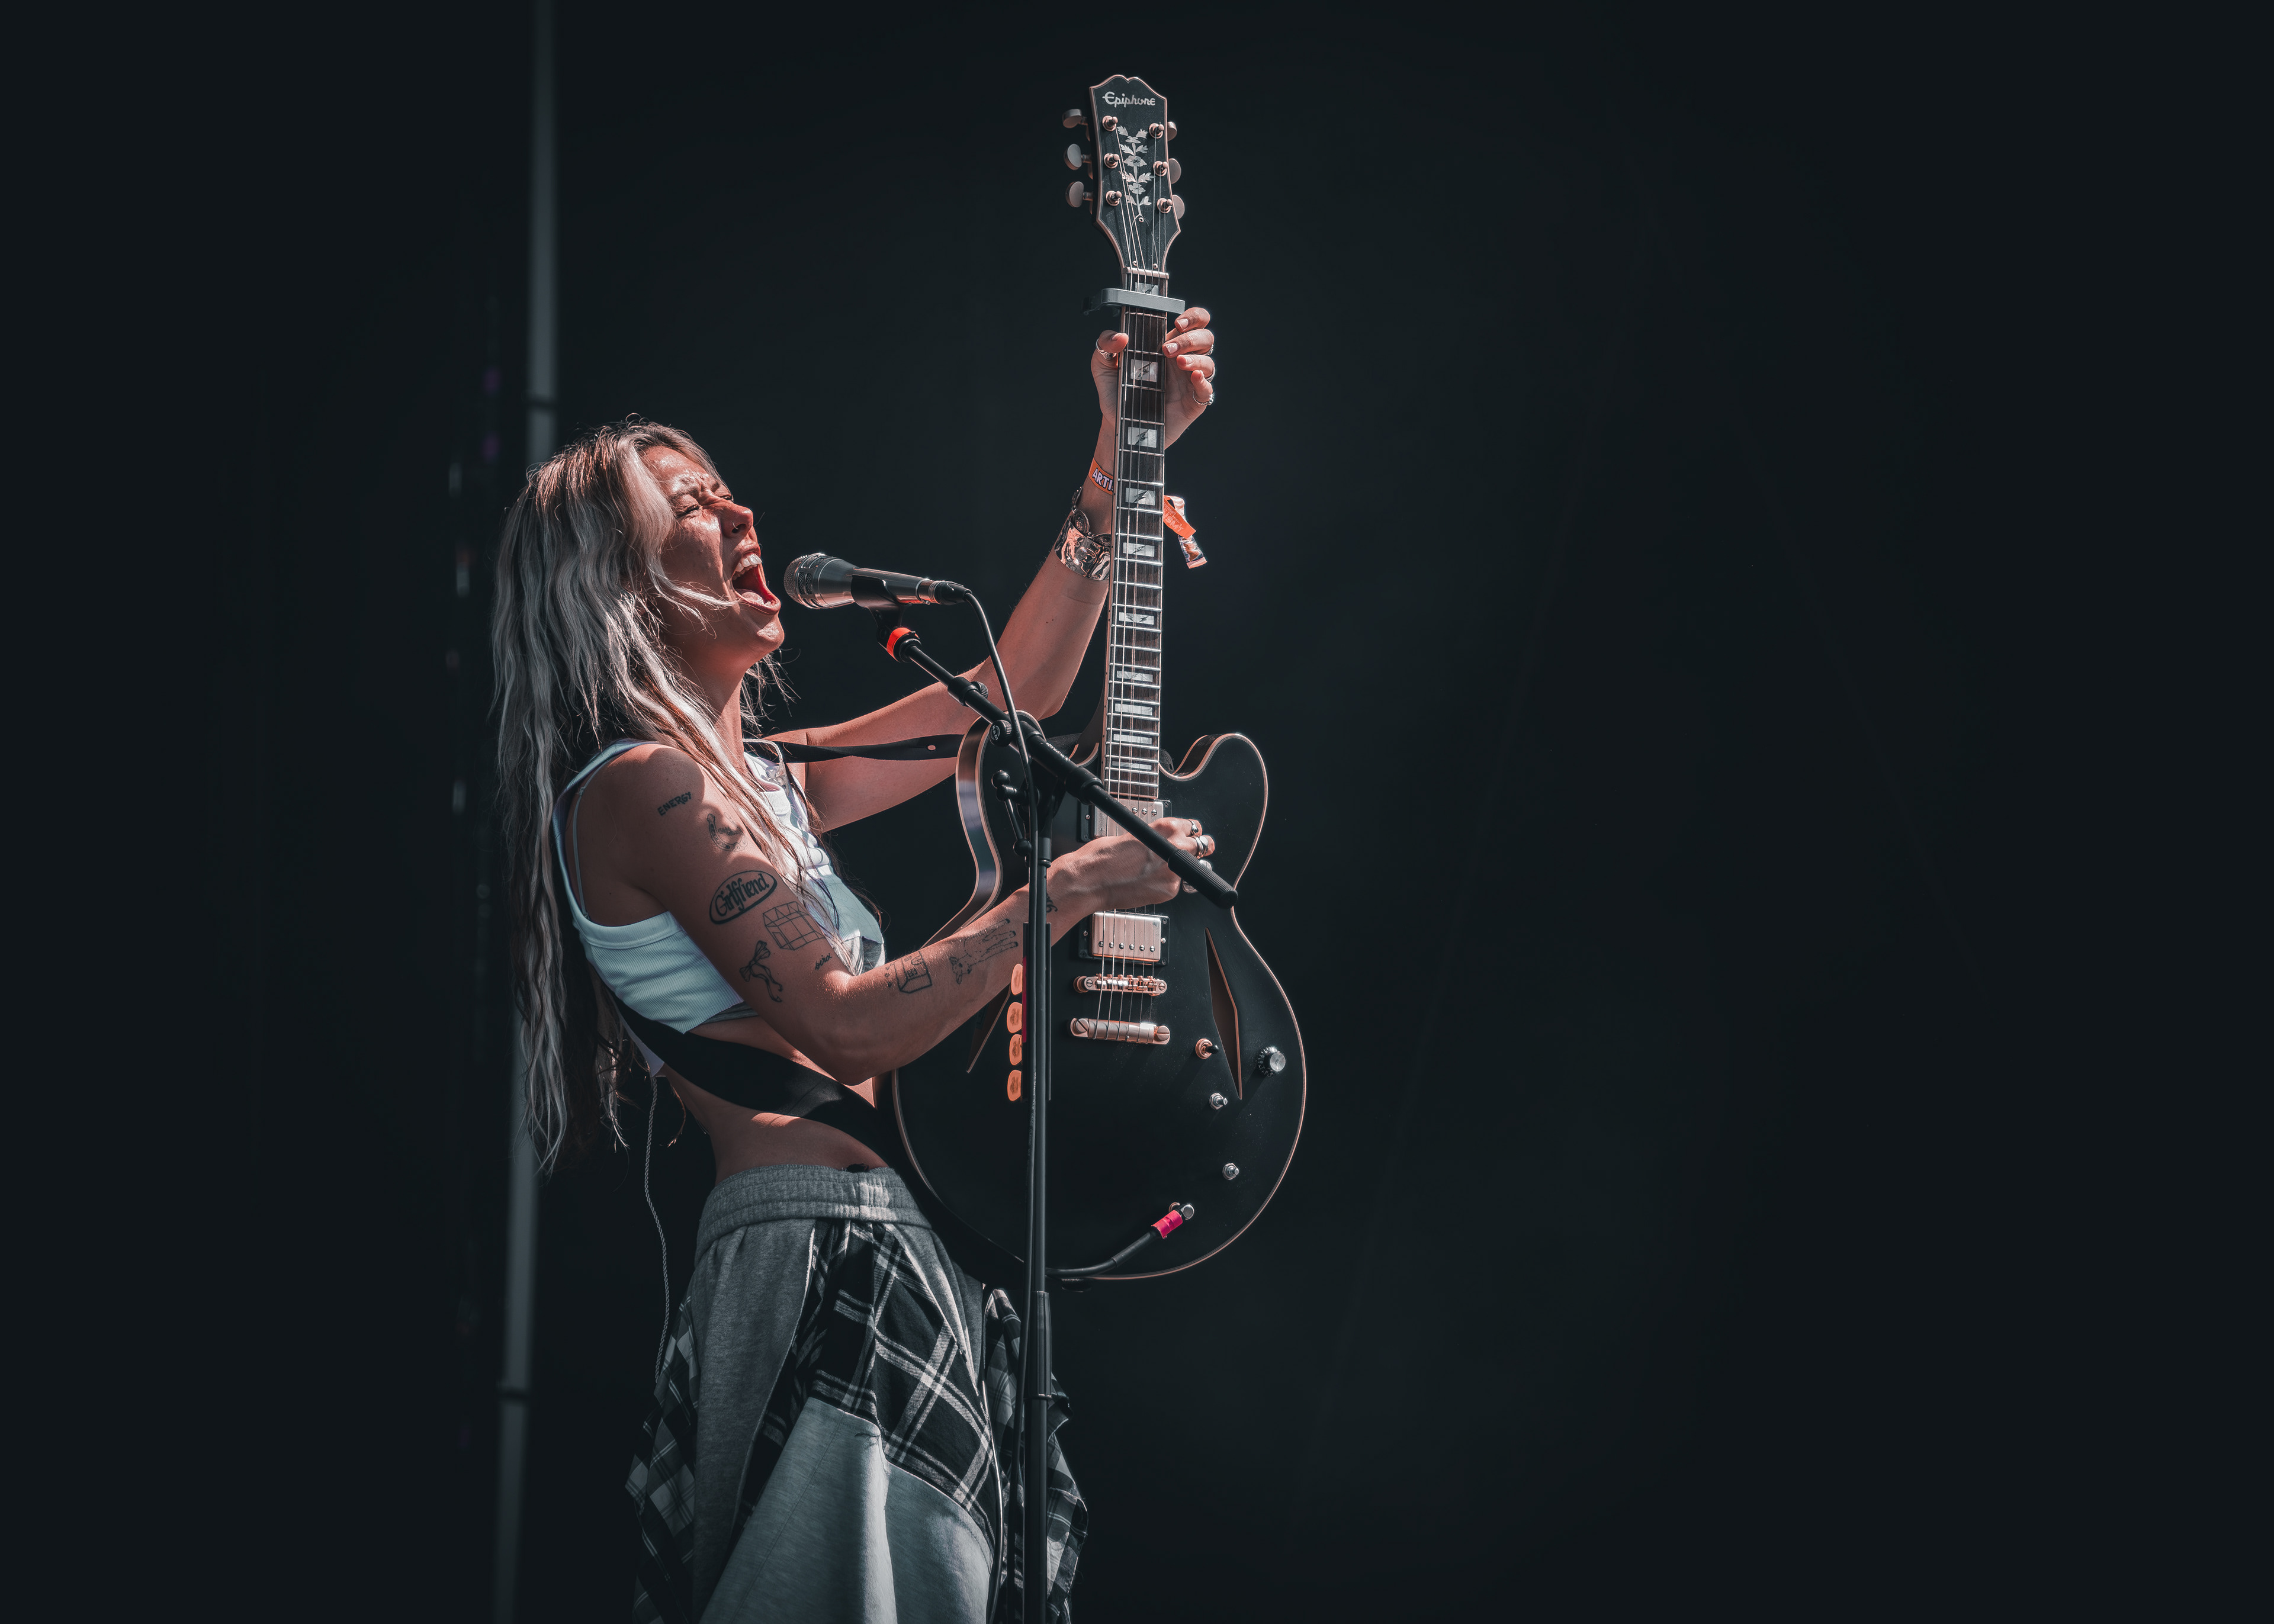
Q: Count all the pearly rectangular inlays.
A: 10